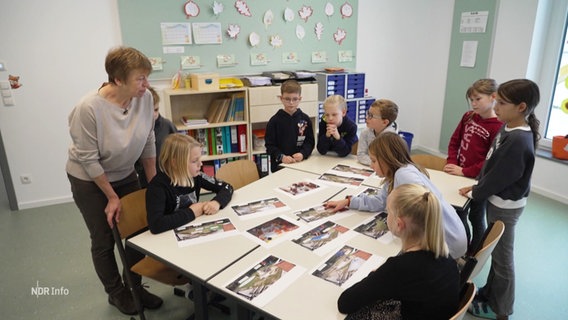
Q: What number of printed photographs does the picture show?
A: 12